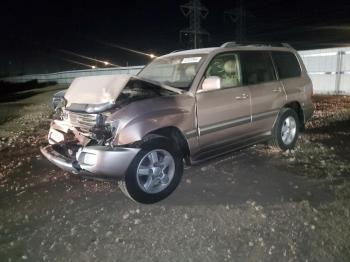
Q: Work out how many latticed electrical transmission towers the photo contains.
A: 2